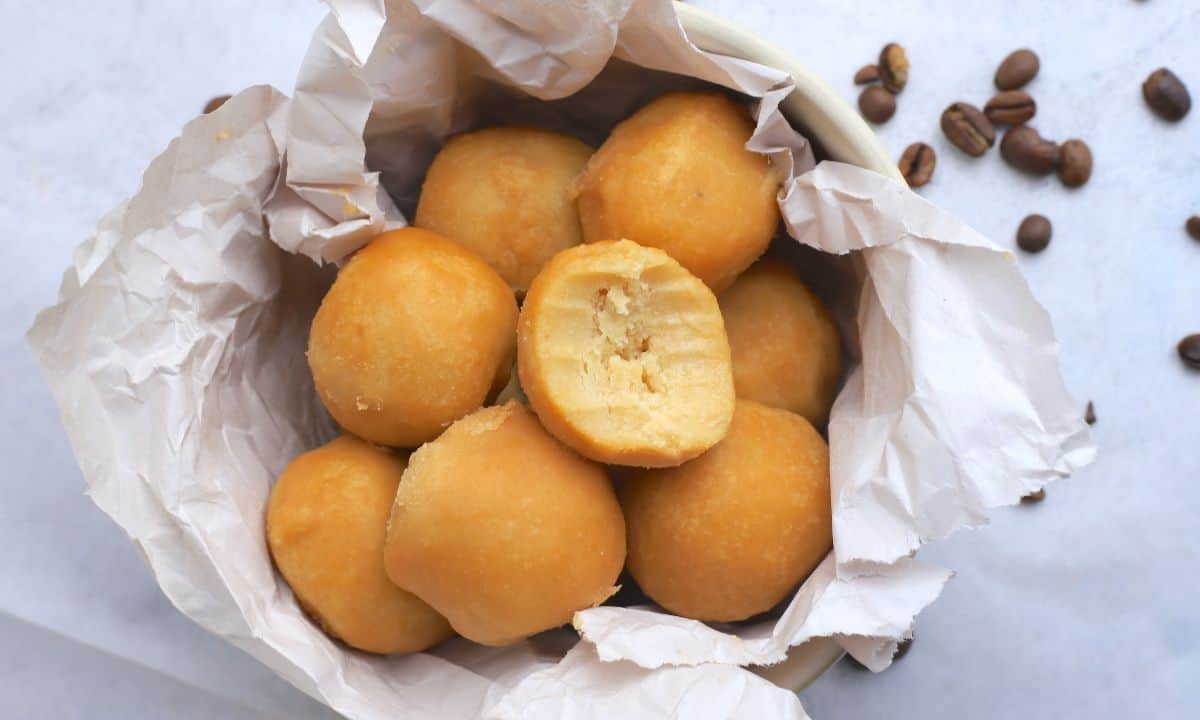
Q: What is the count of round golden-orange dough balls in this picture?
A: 8